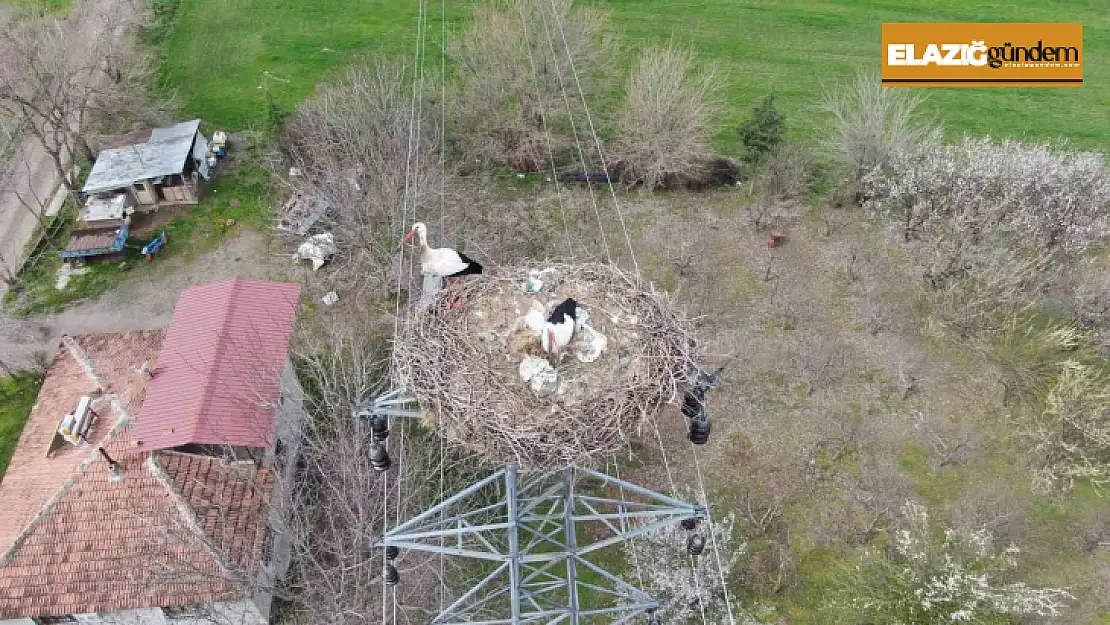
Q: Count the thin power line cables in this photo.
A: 6